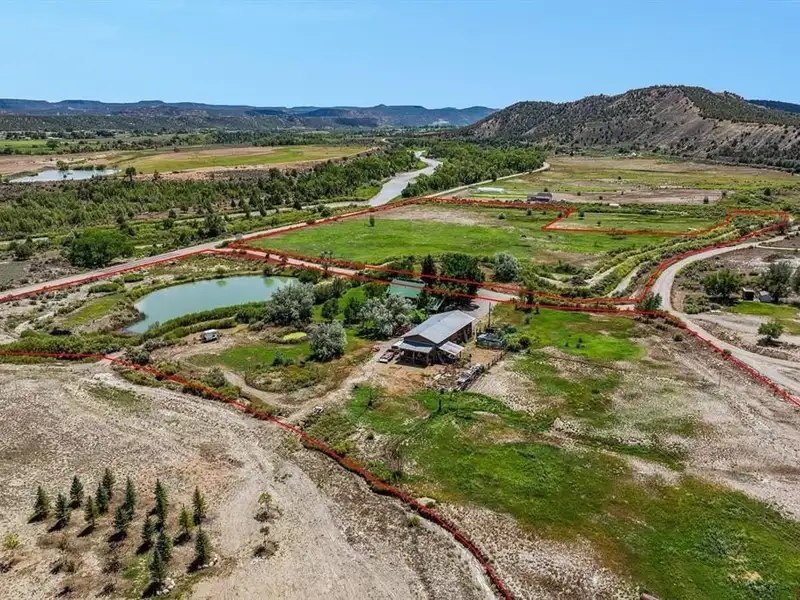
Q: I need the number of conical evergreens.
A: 15